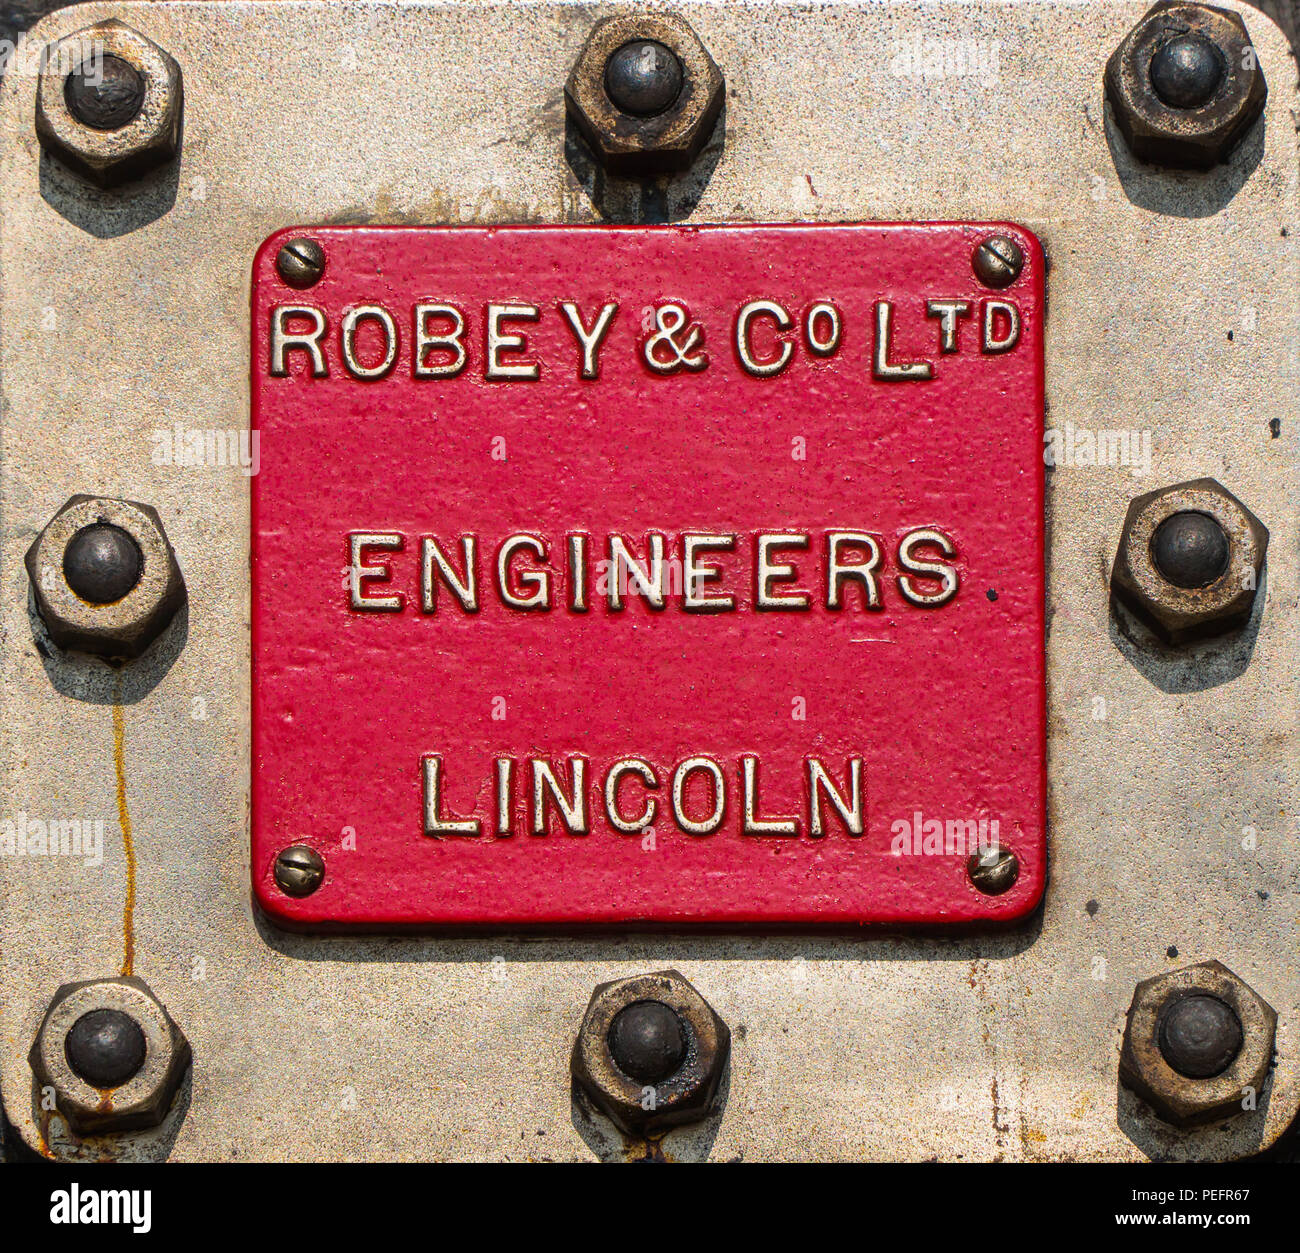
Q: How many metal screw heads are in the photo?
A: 4